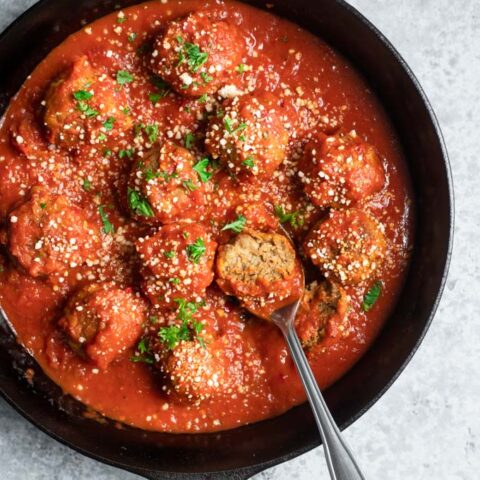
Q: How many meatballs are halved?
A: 1